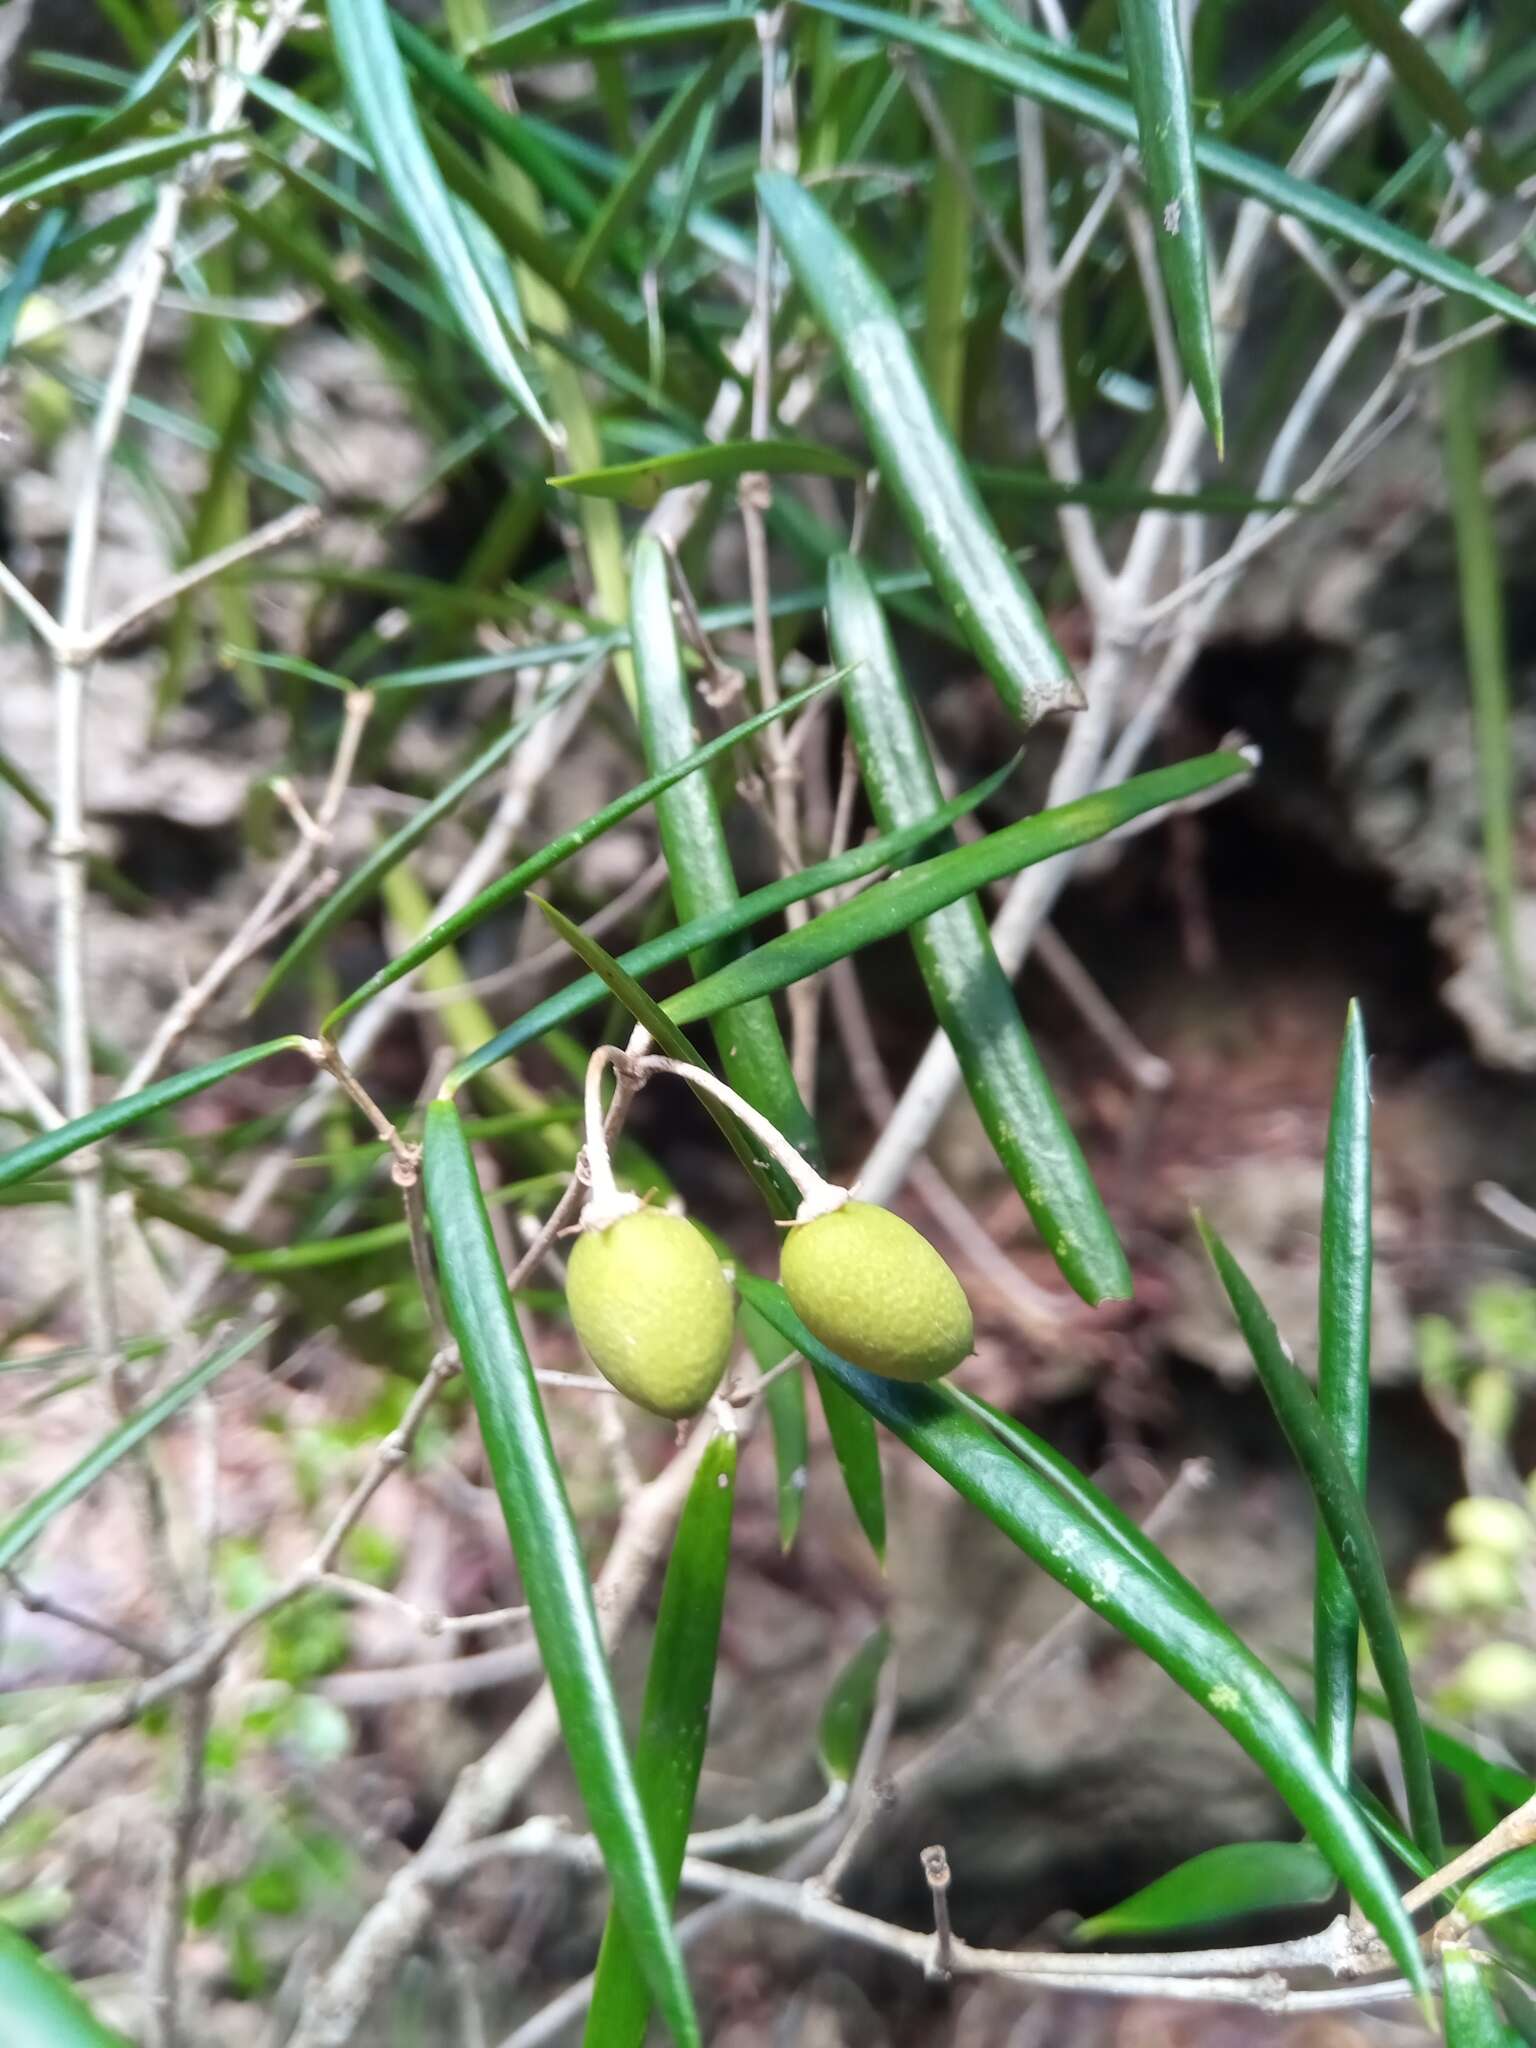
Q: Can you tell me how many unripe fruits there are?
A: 2